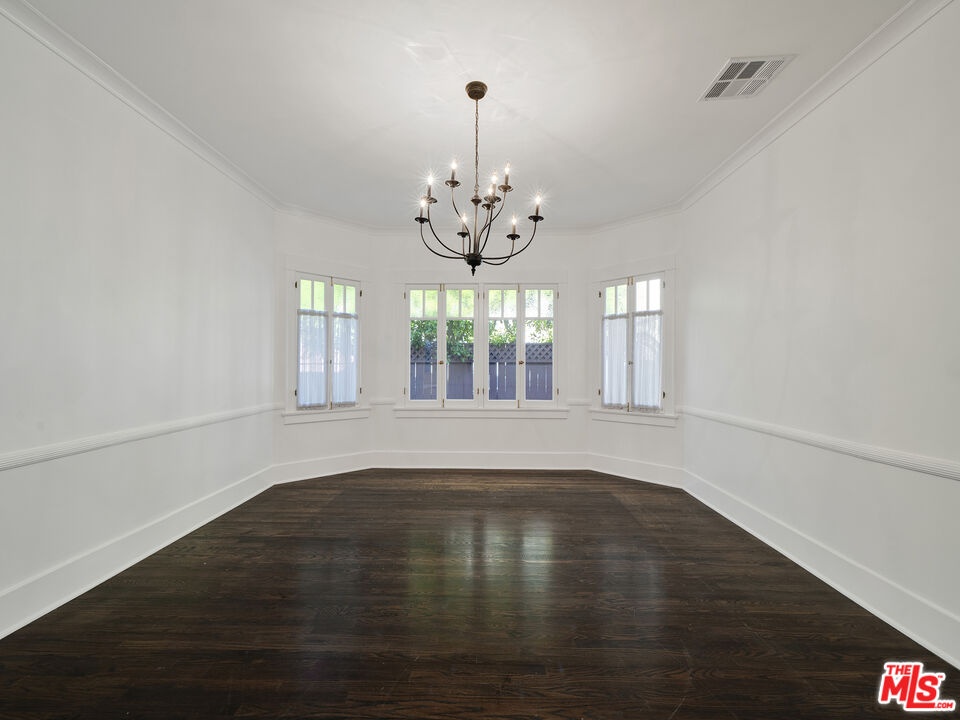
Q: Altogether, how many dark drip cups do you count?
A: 9